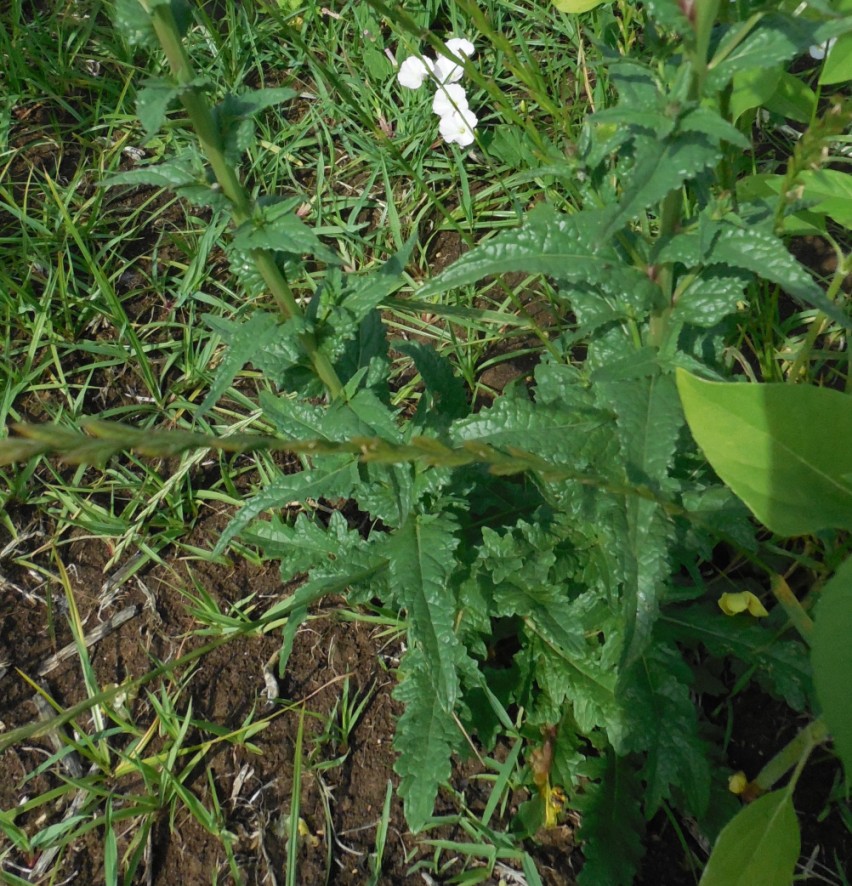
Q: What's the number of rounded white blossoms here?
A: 5